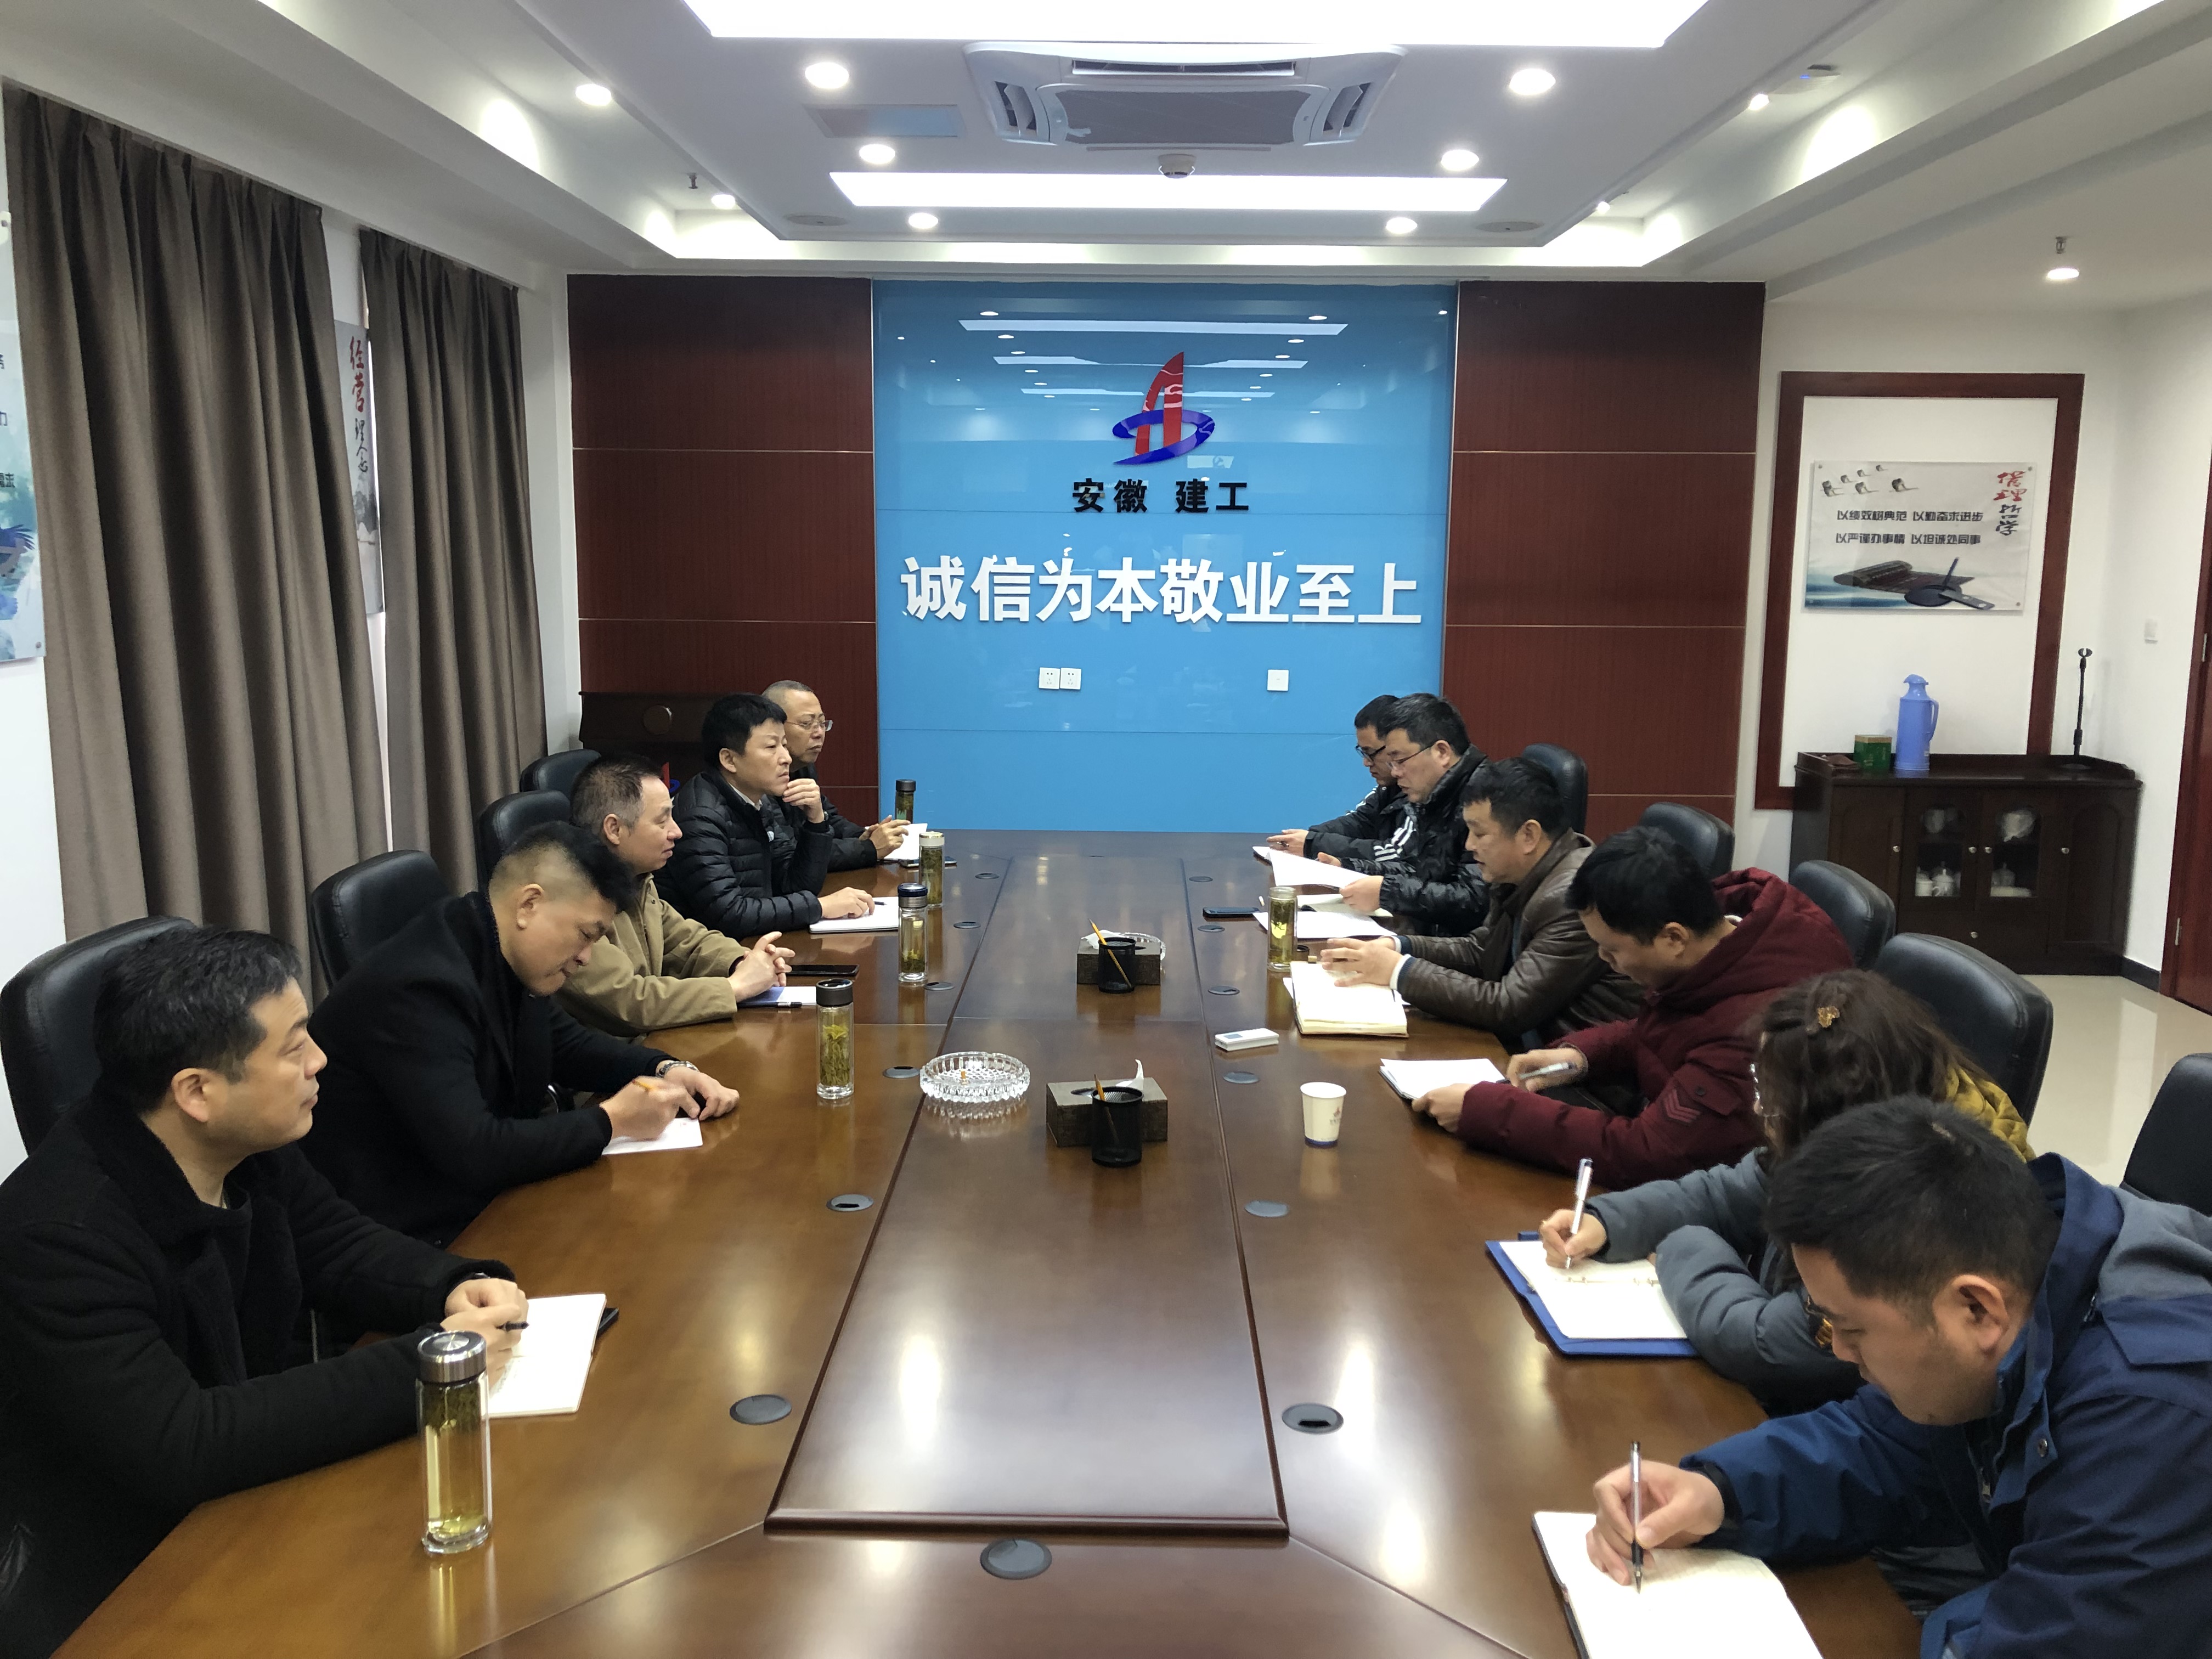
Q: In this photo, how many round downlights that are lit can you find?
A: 11